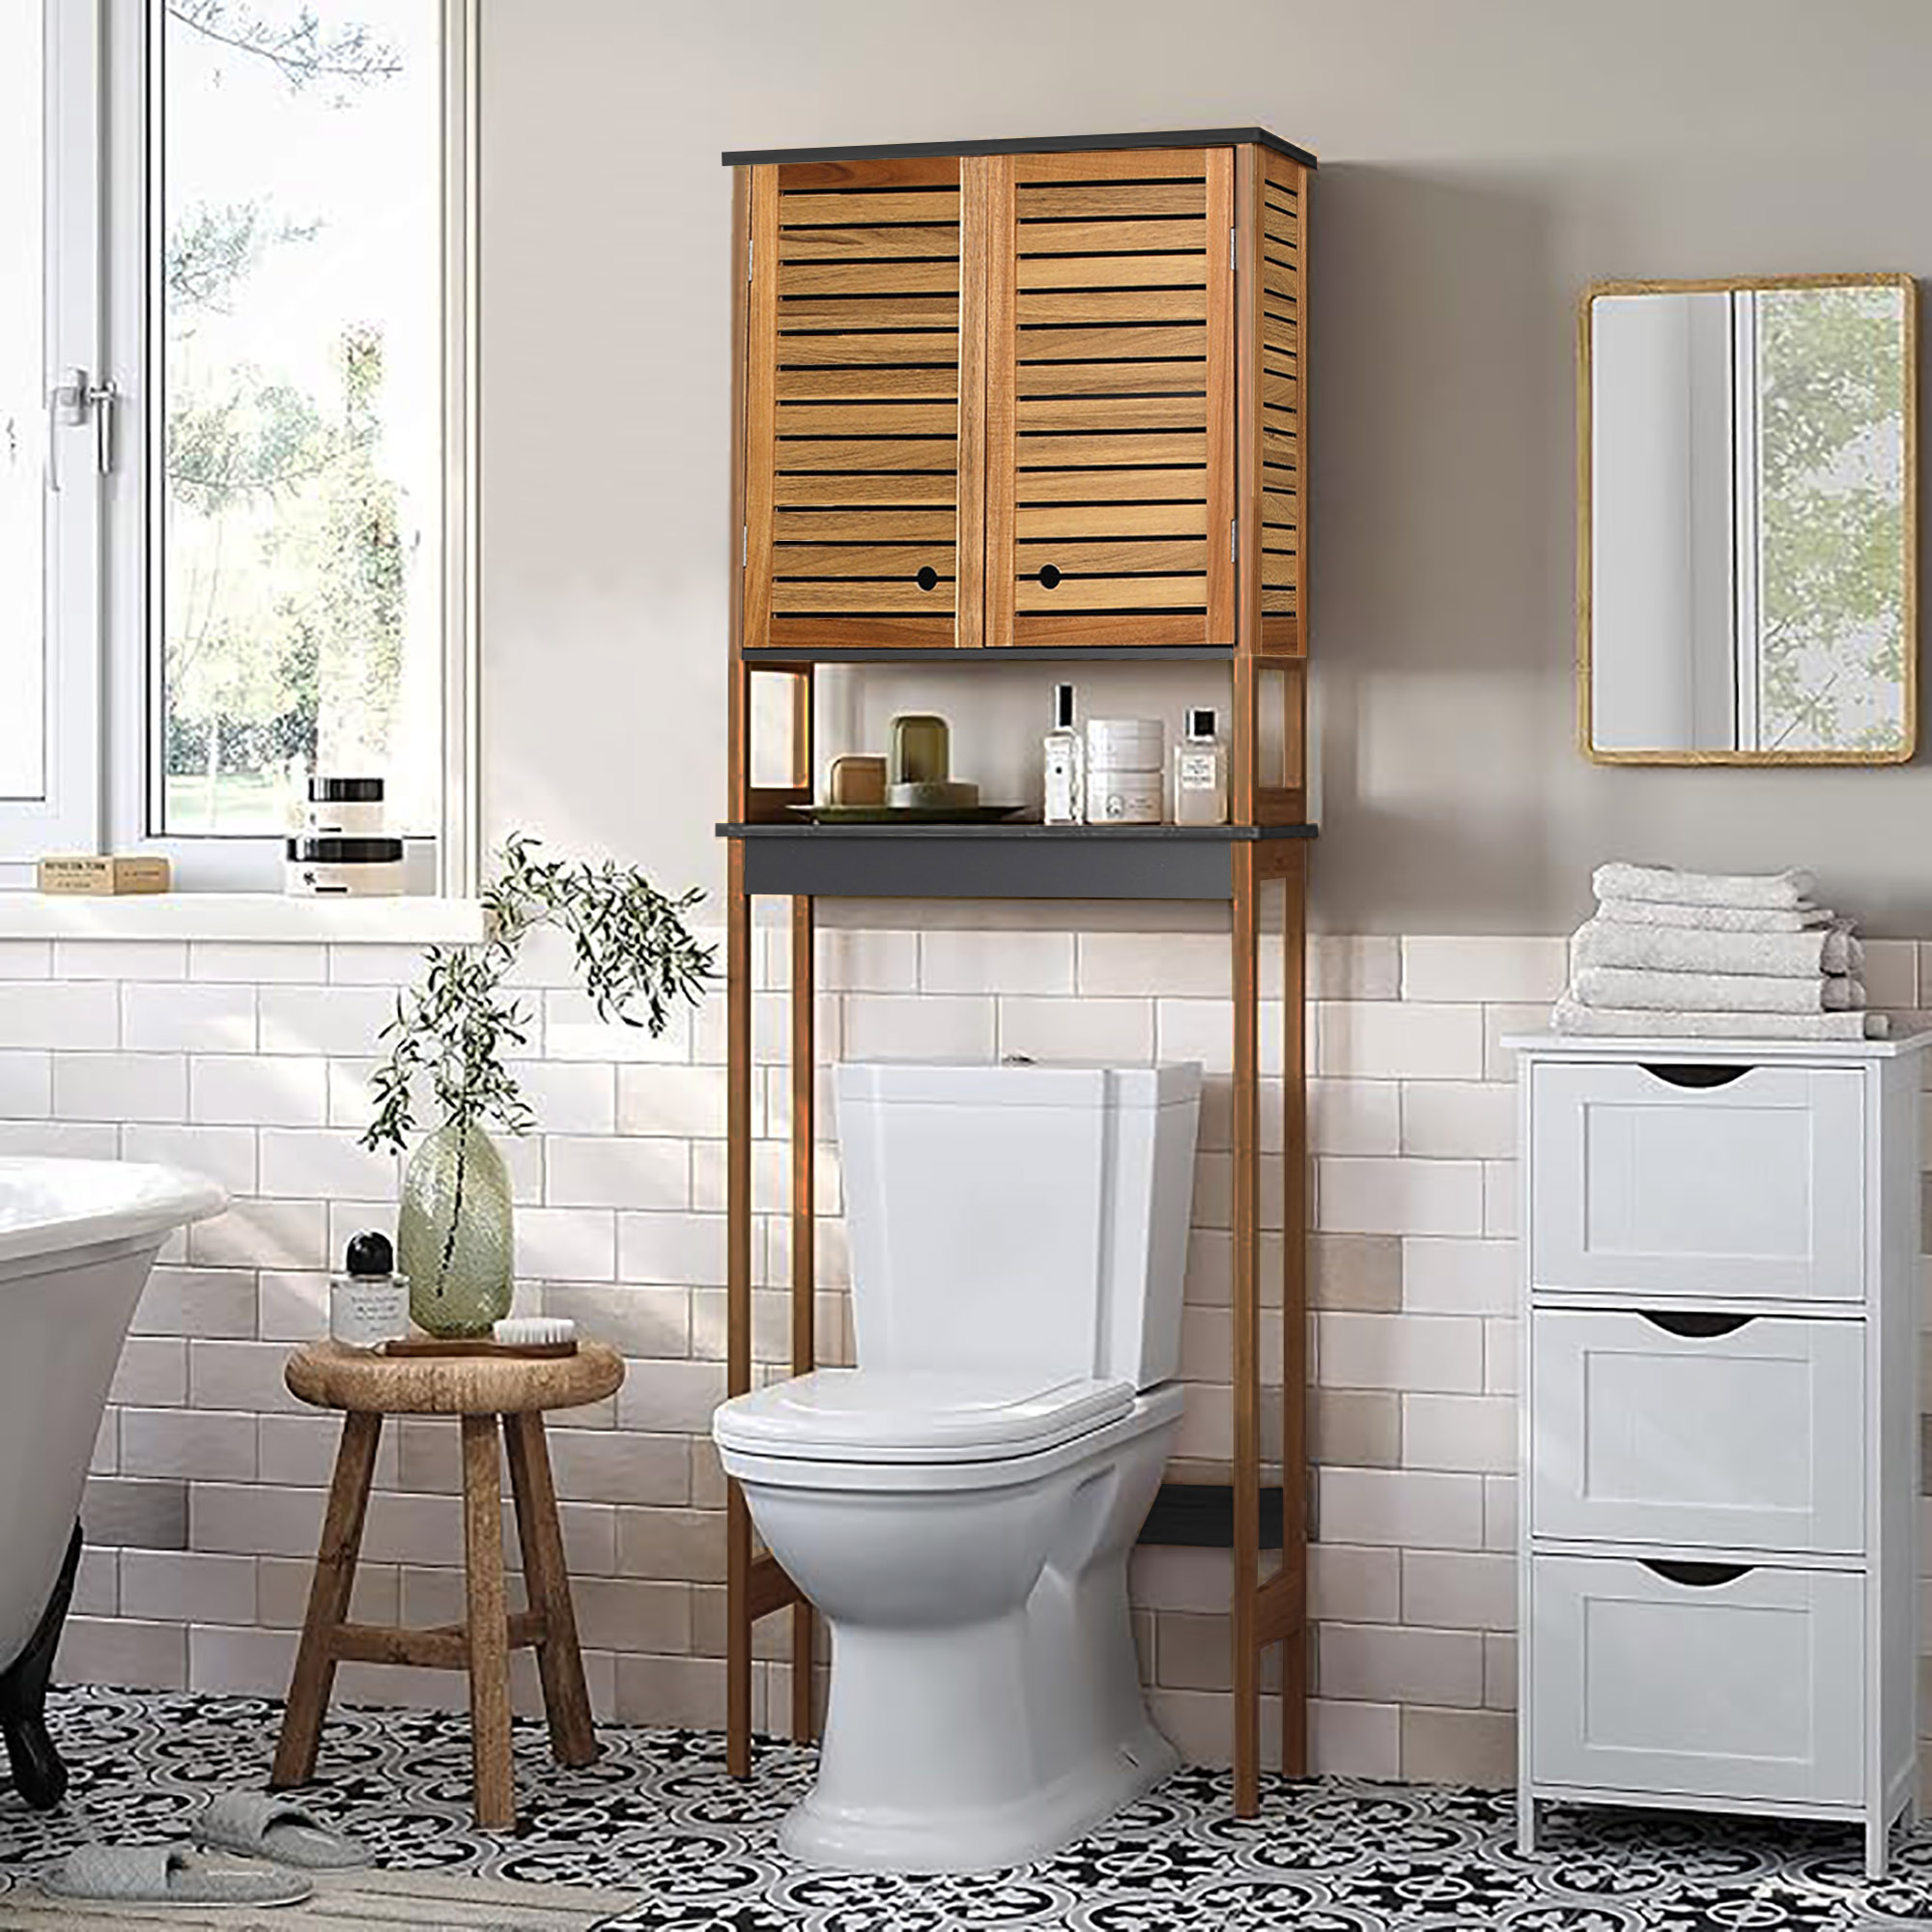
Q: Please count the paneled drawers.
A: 3